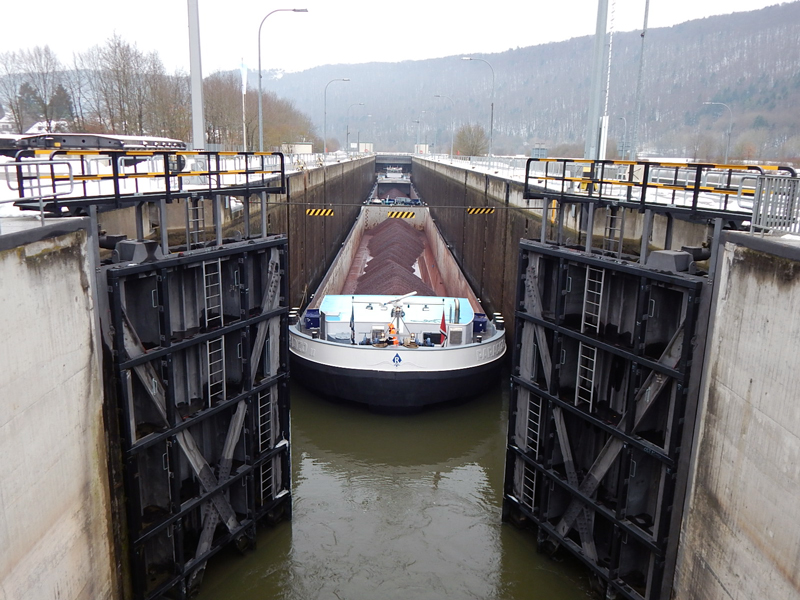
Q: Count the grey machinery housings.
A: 2